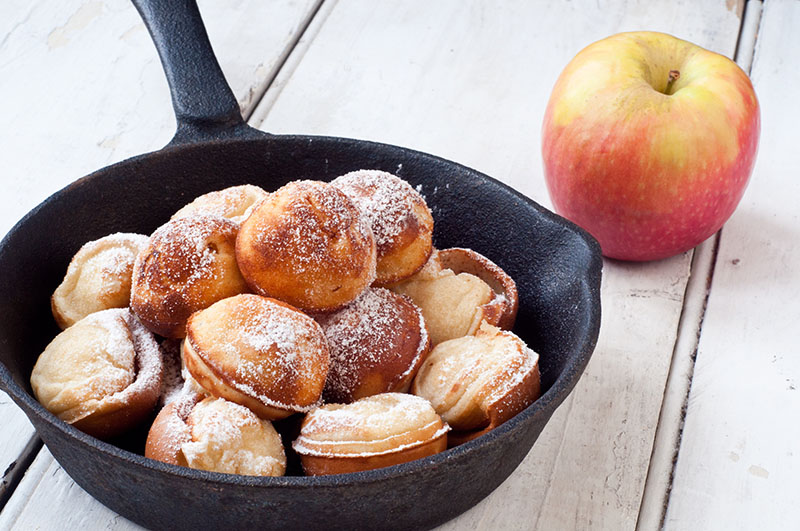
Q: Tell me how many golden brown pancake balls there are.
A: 12